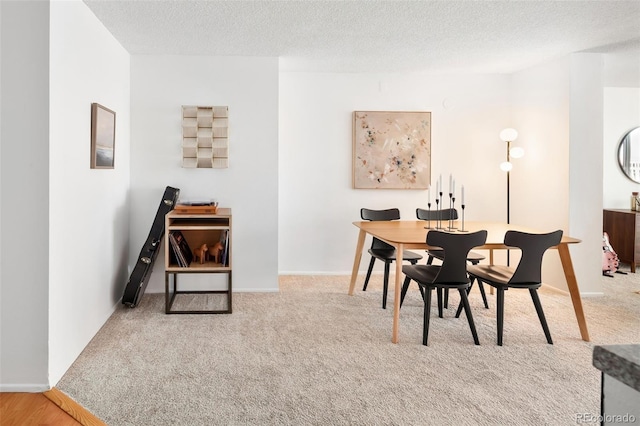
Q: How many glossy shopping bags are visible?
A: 0